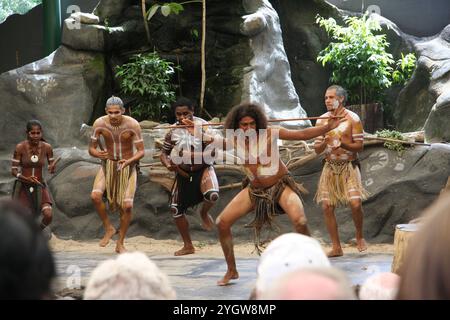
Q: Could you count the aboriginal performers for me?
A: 5